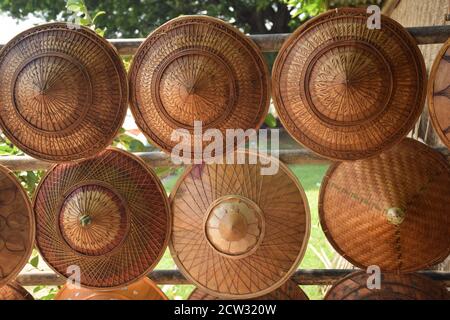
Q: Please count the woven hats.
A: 12